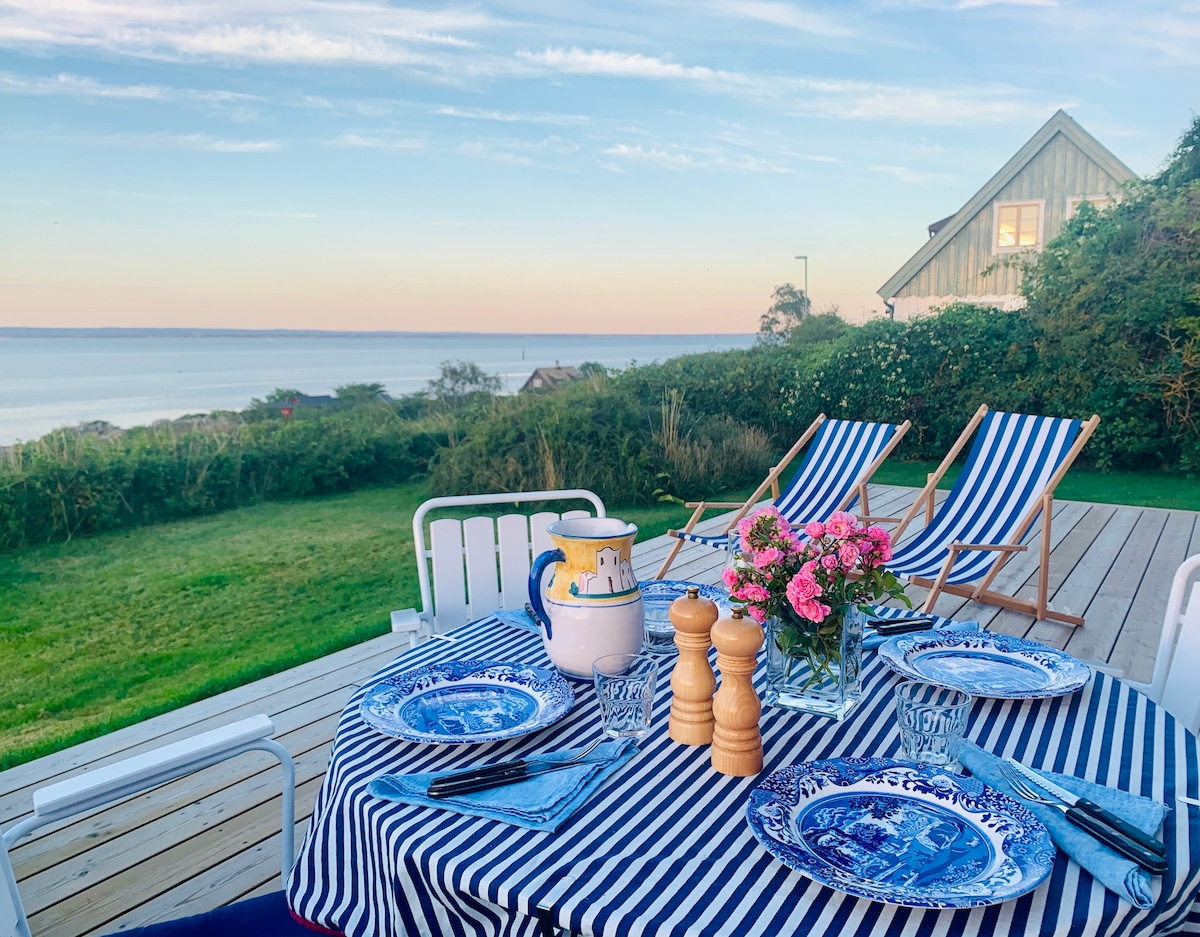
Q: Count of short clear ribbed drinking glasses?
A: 3